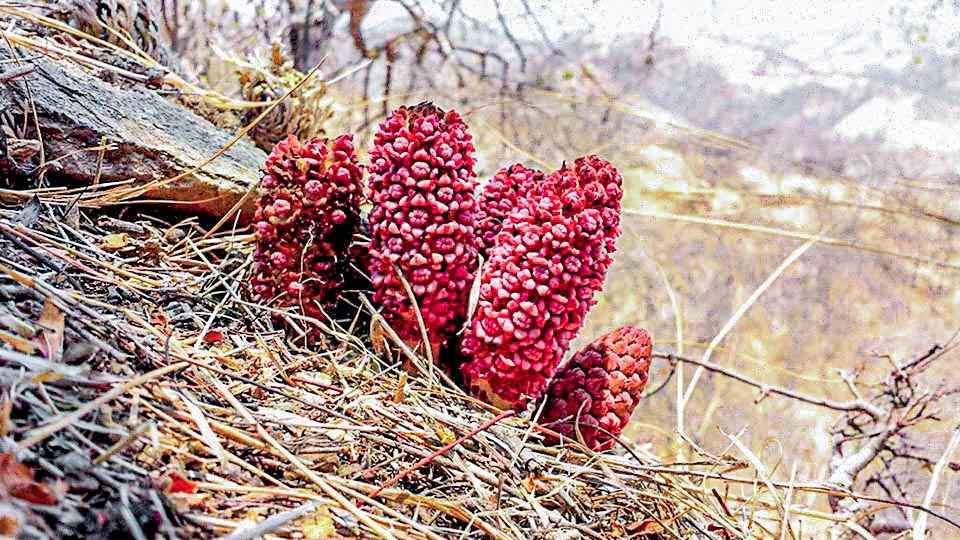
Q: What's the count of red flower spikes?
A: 5